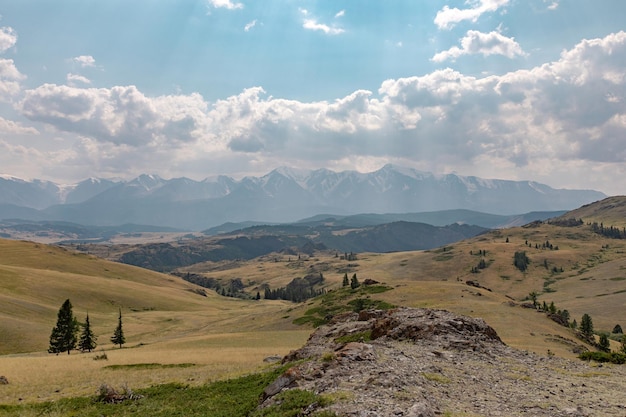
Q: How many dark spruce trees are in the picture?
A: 3